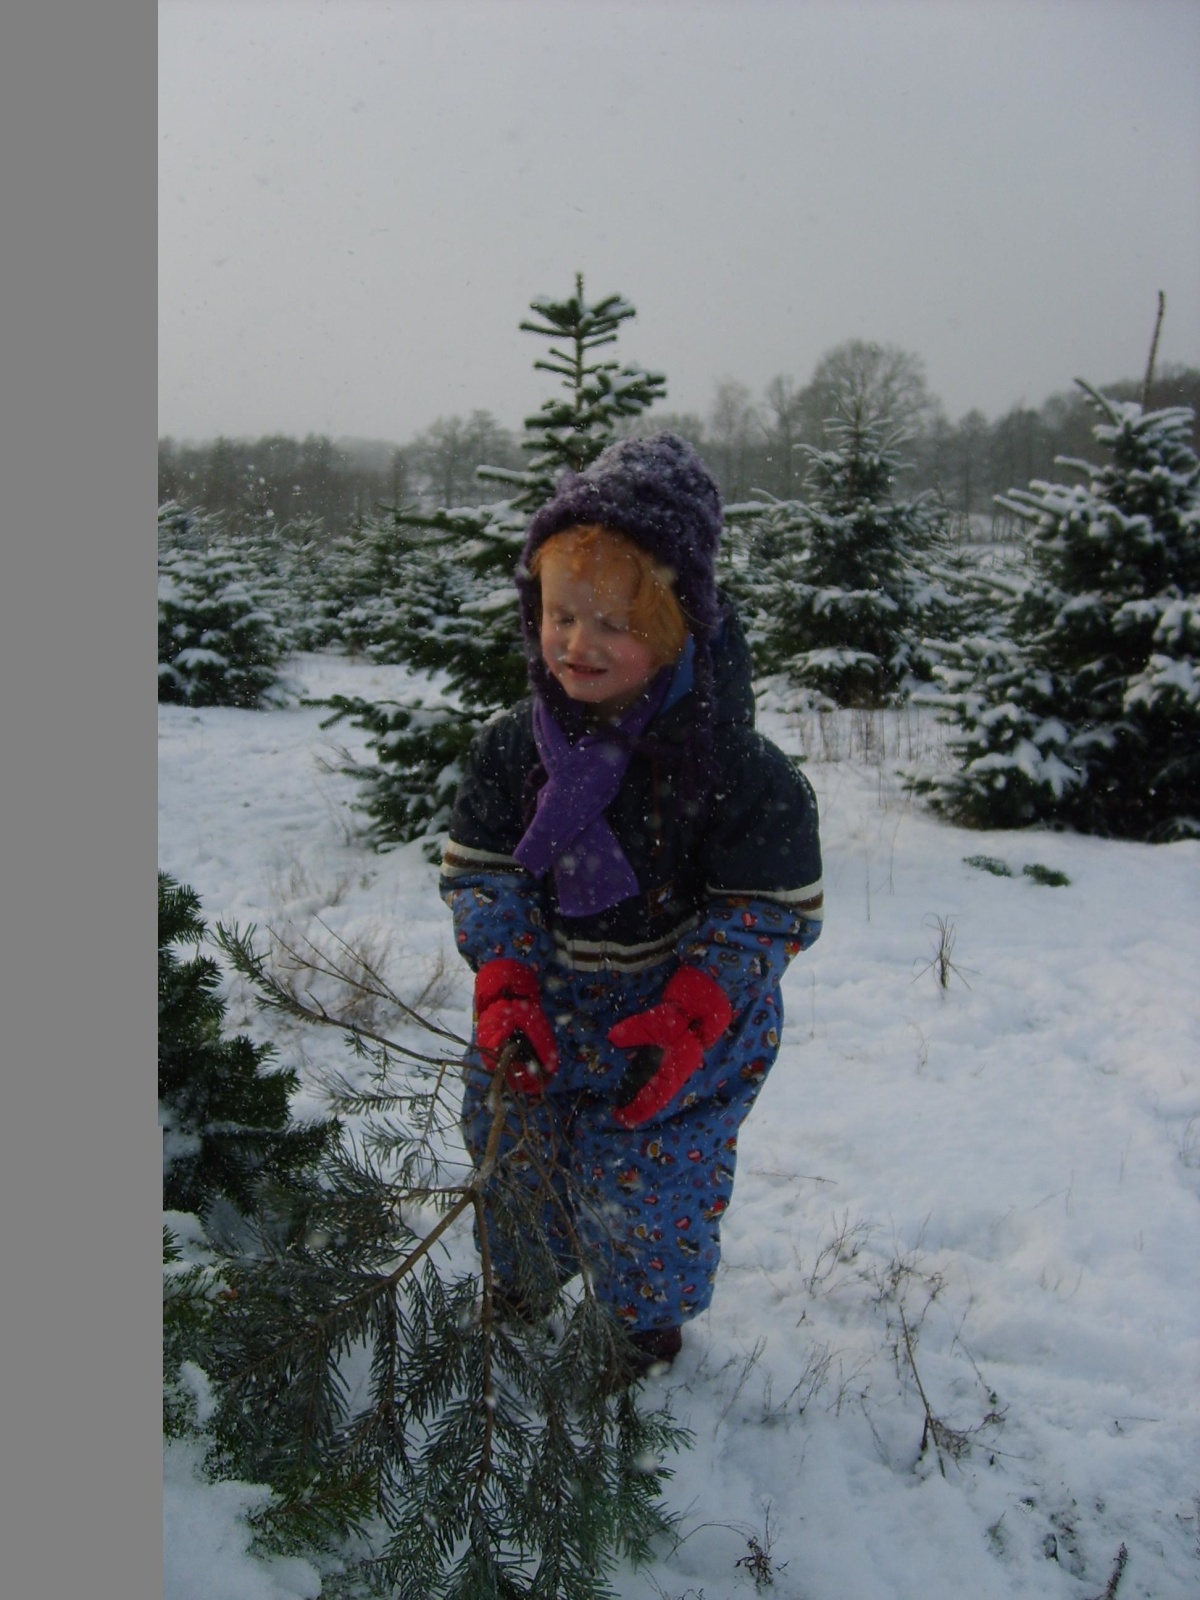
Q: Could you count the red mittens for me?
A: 2